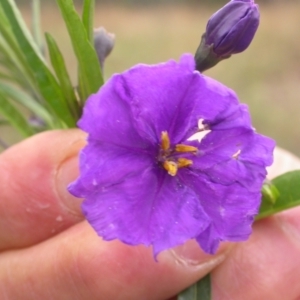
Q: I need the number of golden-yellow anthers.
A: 4